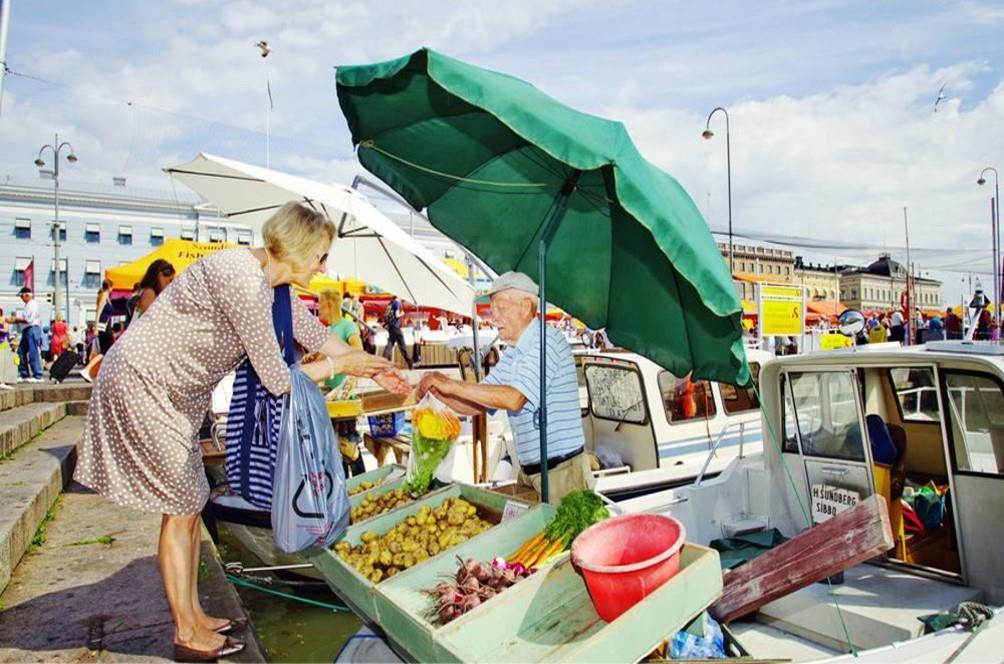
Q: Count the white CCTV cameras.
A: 0